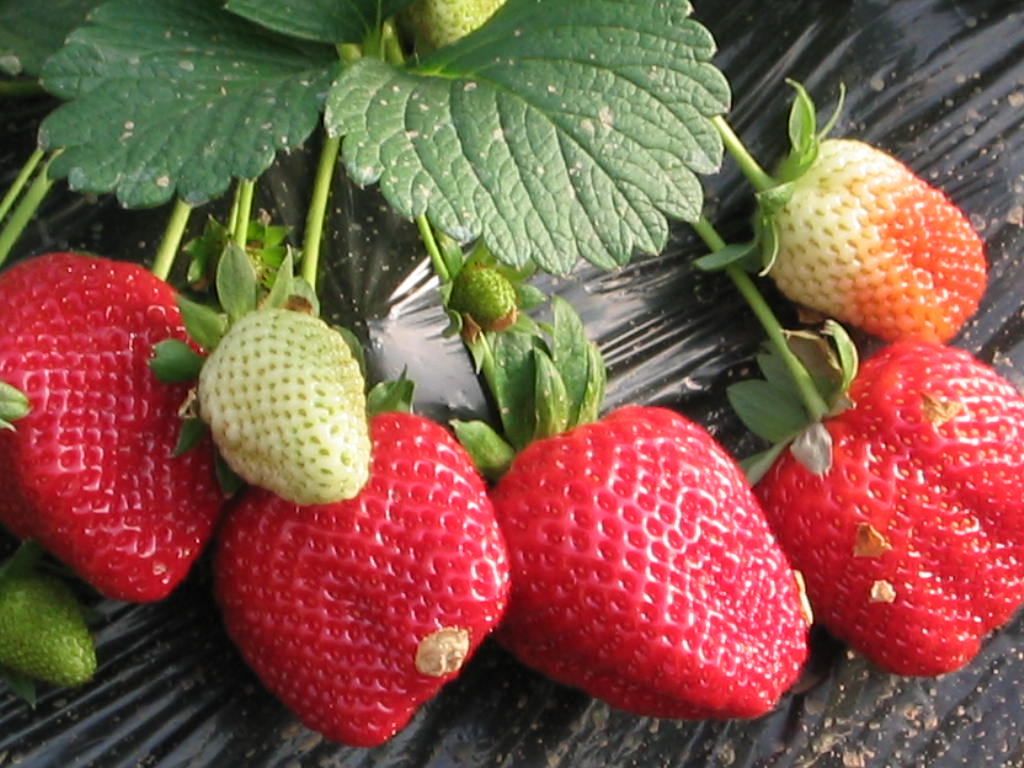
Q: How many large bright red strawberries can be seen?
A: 4